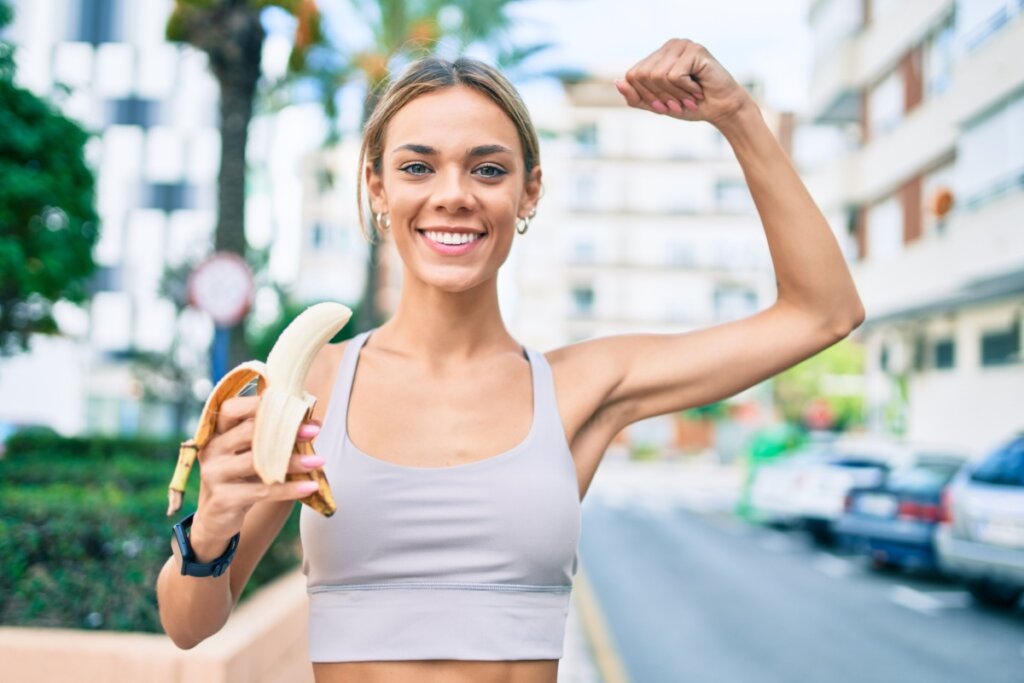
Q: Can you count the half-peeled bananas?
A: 1